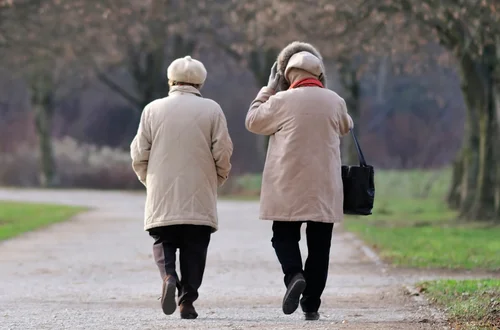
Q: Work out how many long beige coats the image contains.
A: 2